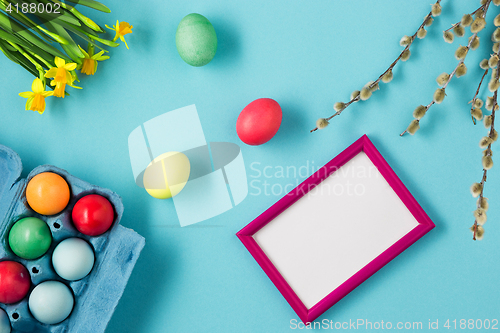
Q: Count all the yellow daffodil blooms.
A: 5